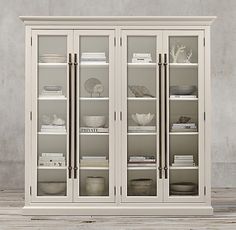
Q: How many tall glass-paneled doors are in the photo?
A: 4